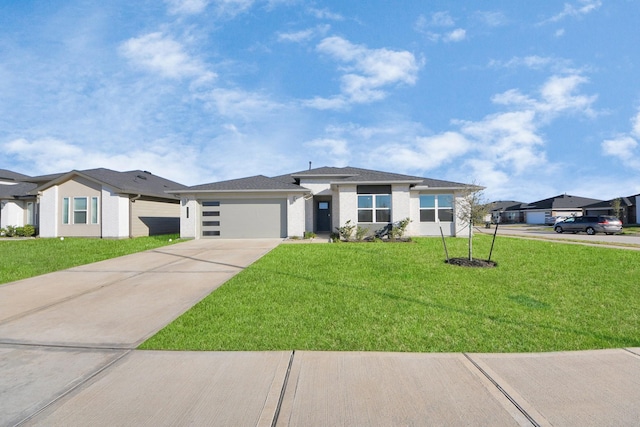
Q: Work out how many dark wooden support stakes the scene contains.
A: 2